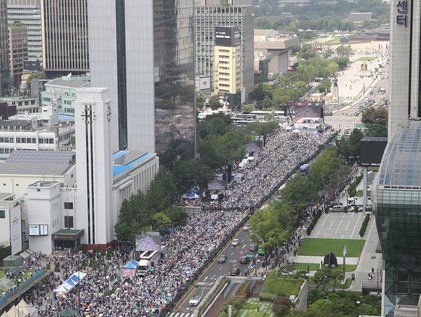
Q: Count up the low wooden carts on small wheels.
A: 0